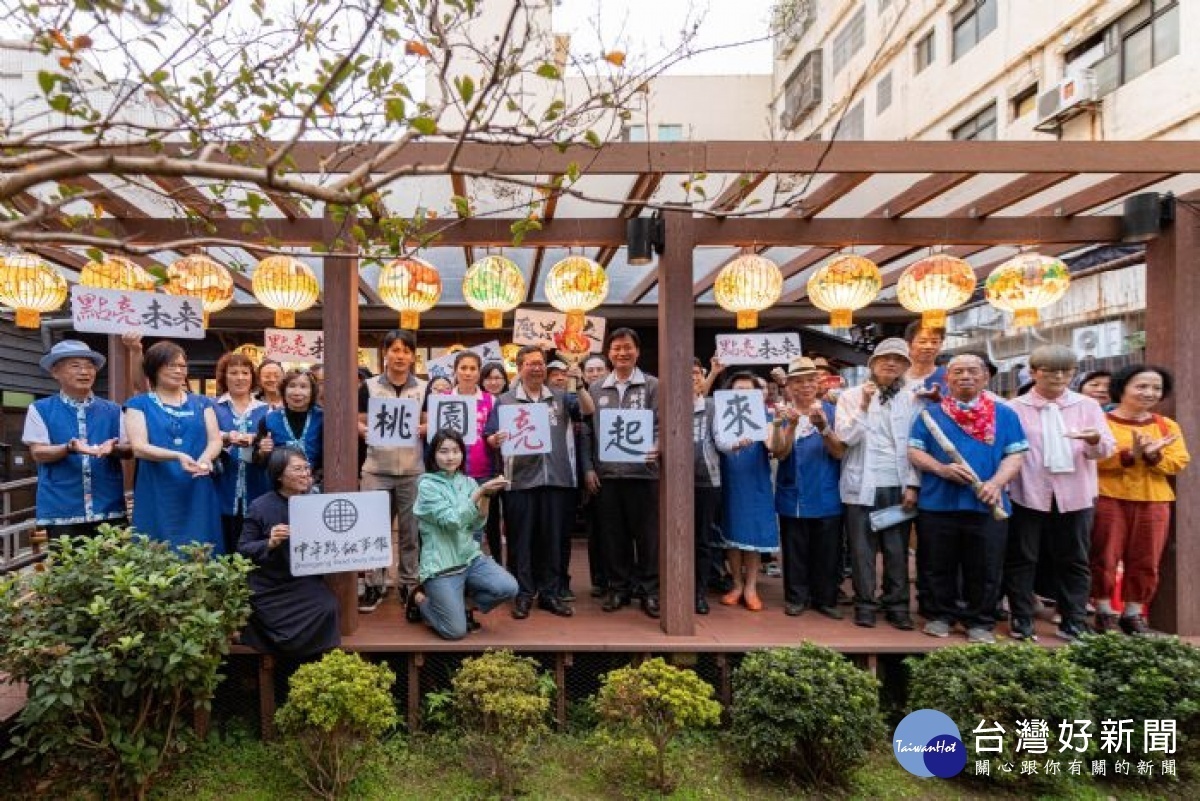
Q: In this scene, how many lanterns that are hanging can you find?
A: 11